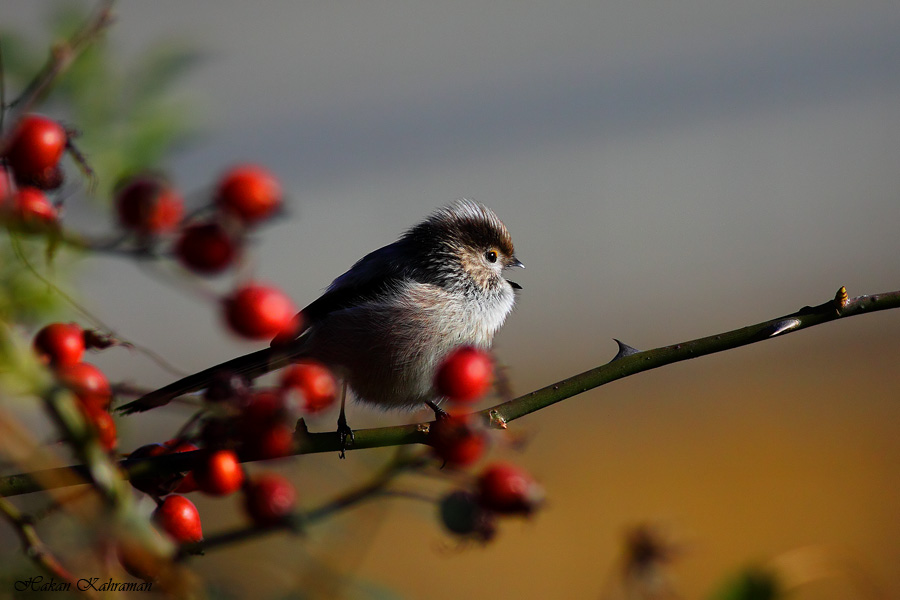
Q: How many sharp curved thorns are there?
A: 2